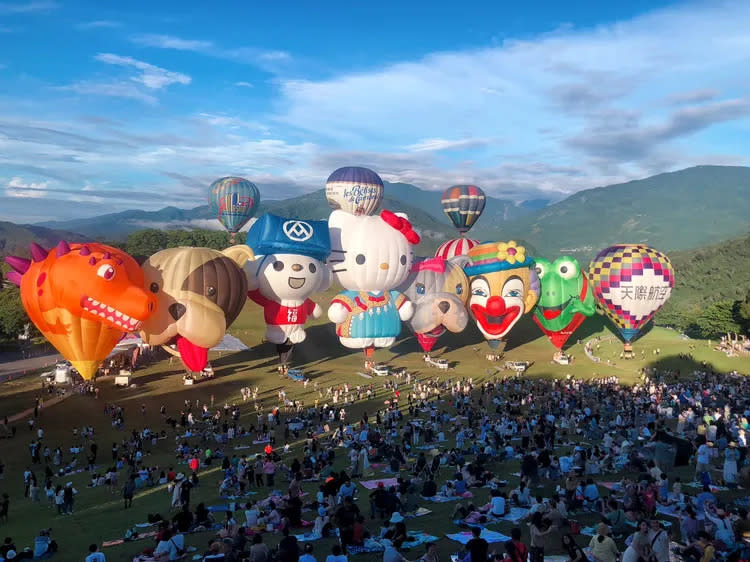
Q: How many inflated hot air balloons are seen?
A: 12